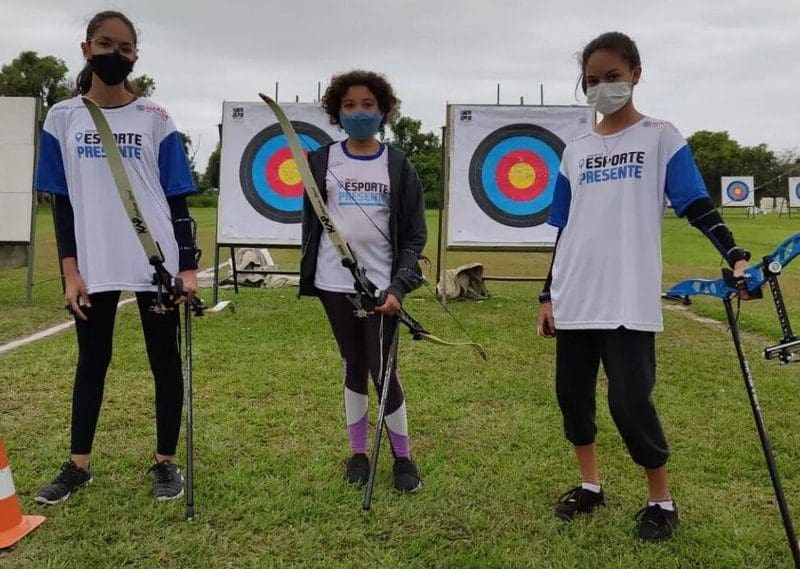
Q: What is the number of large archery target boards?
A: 2